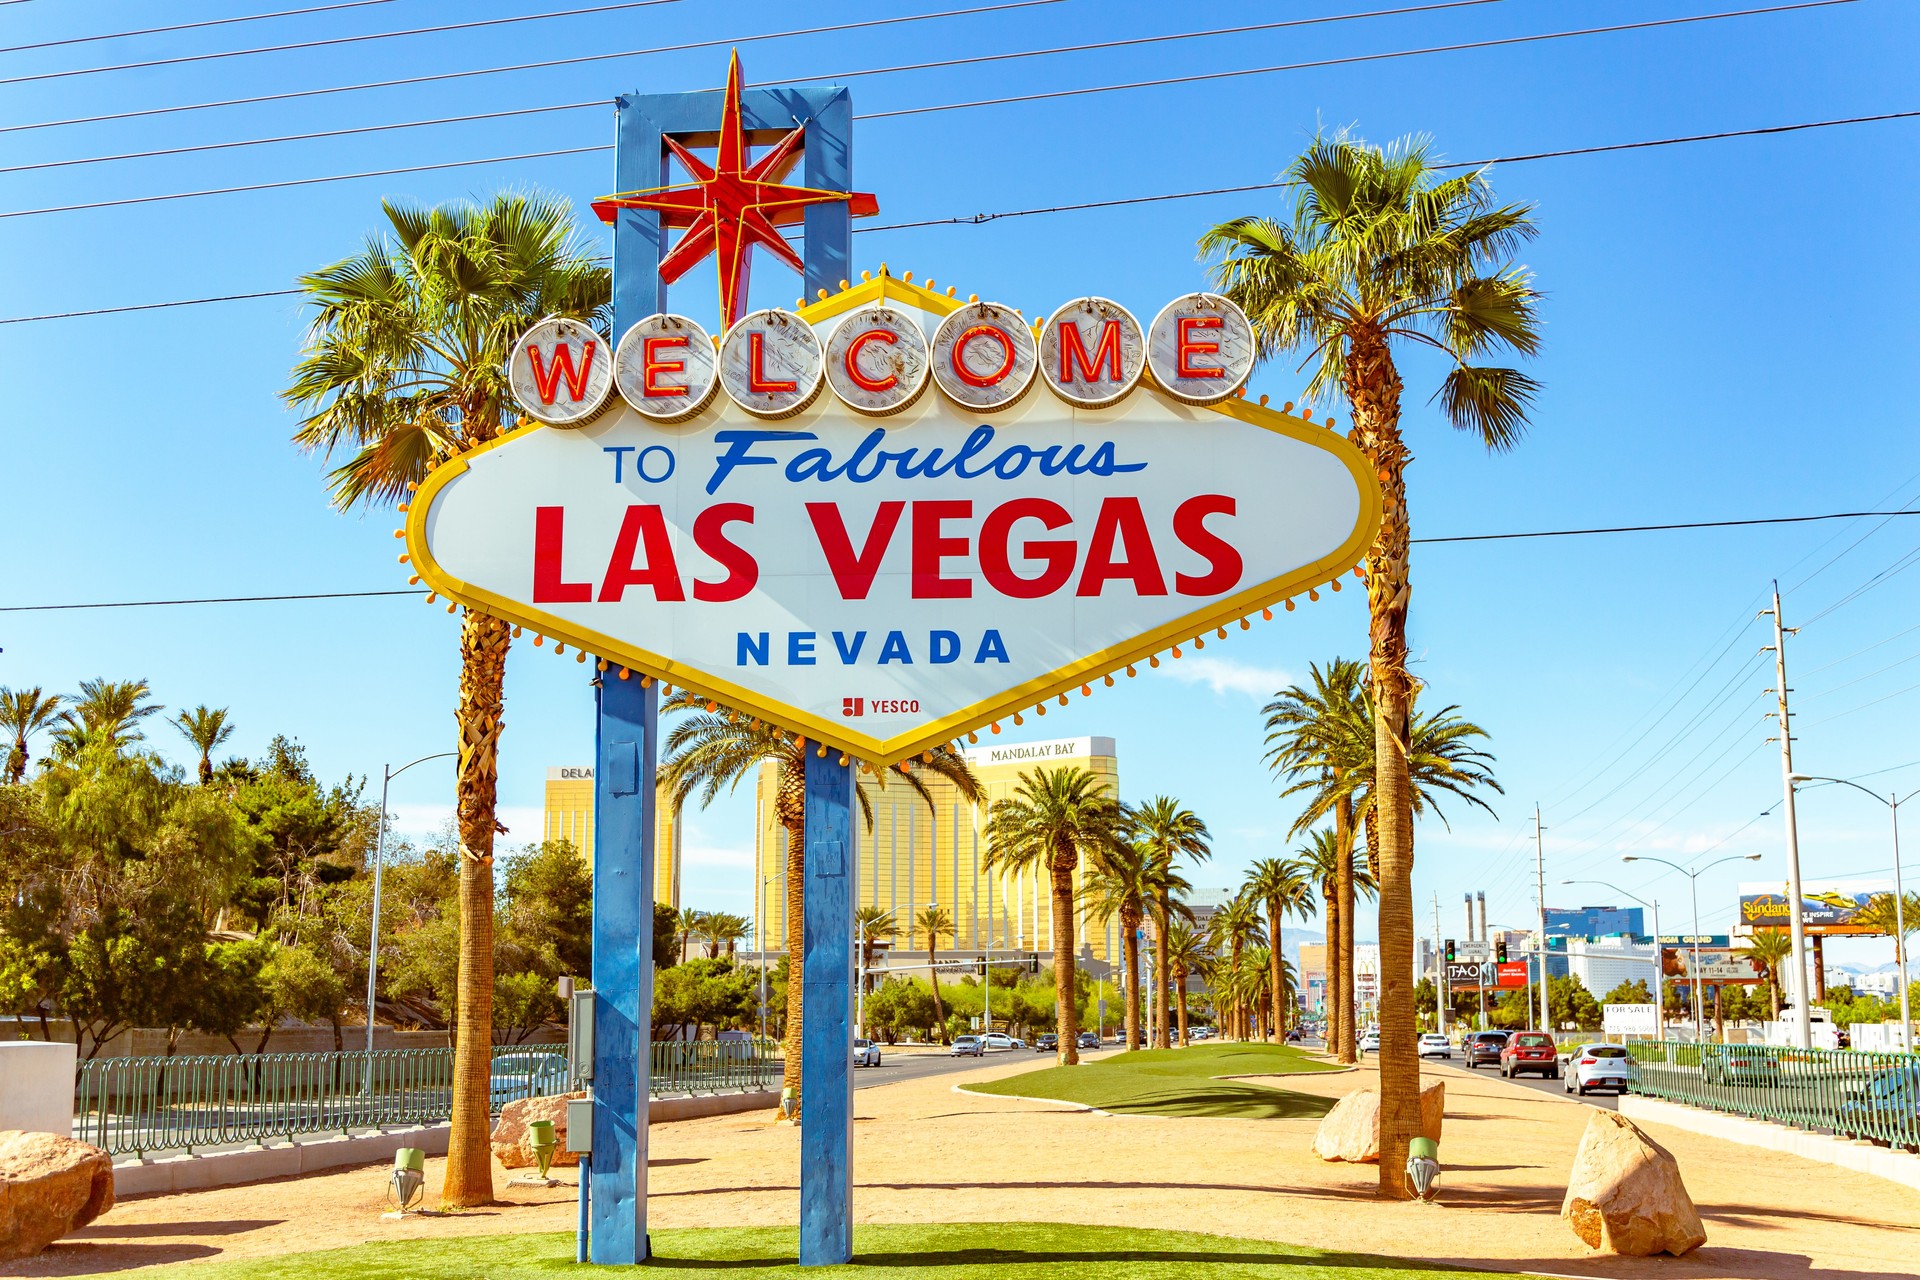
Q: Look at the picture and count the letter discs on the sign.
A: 7